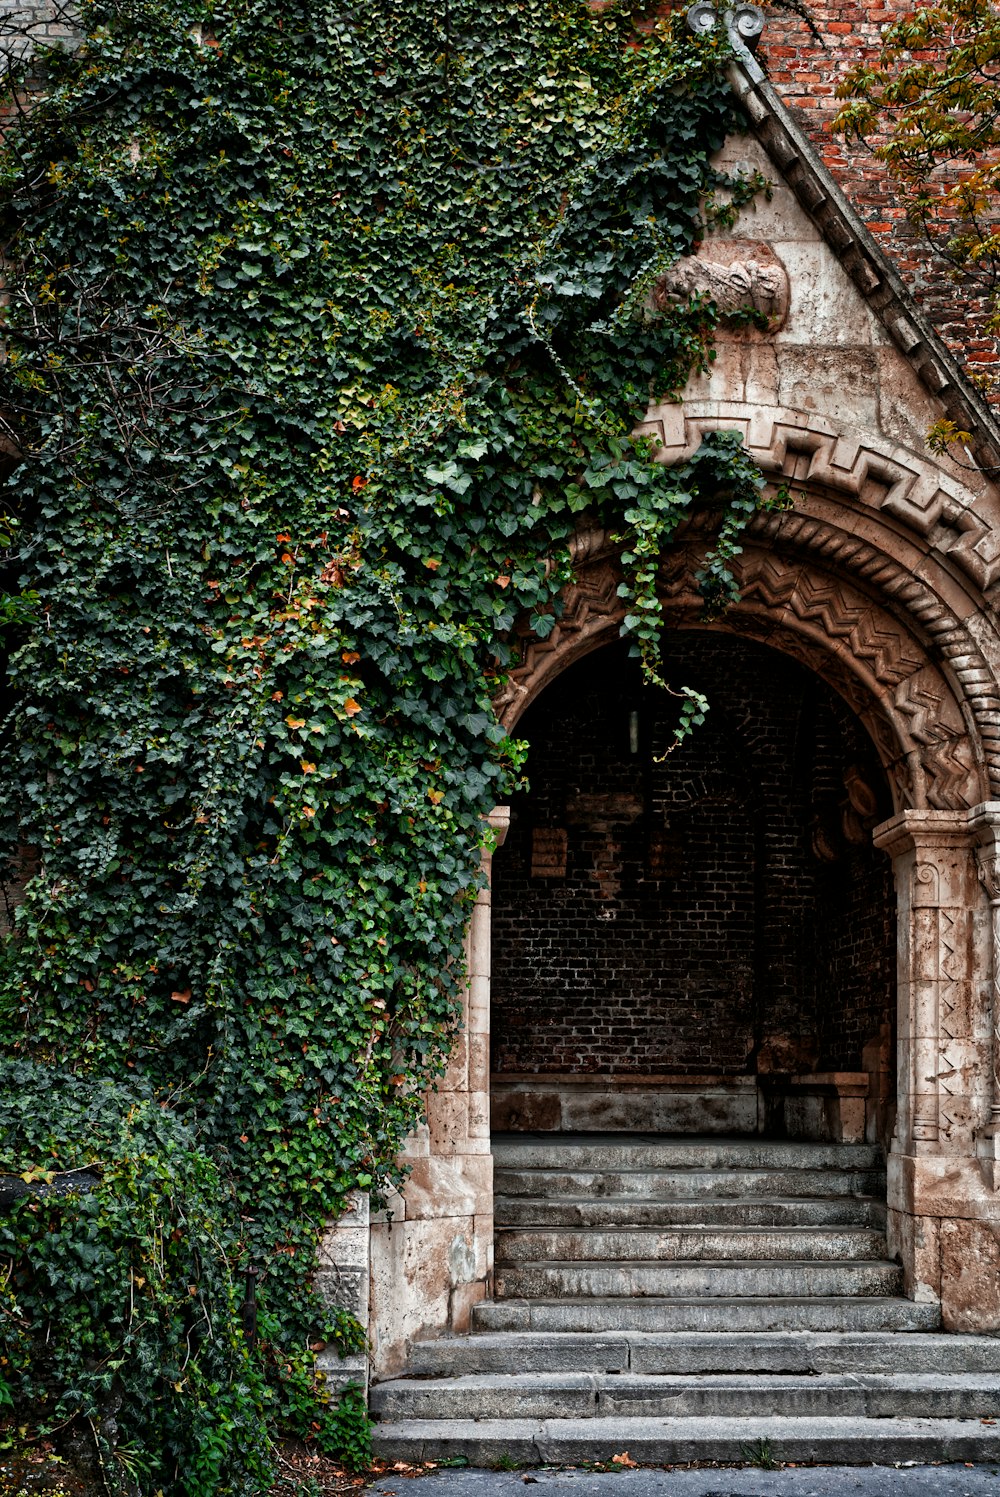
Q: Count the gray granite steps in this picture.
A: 9